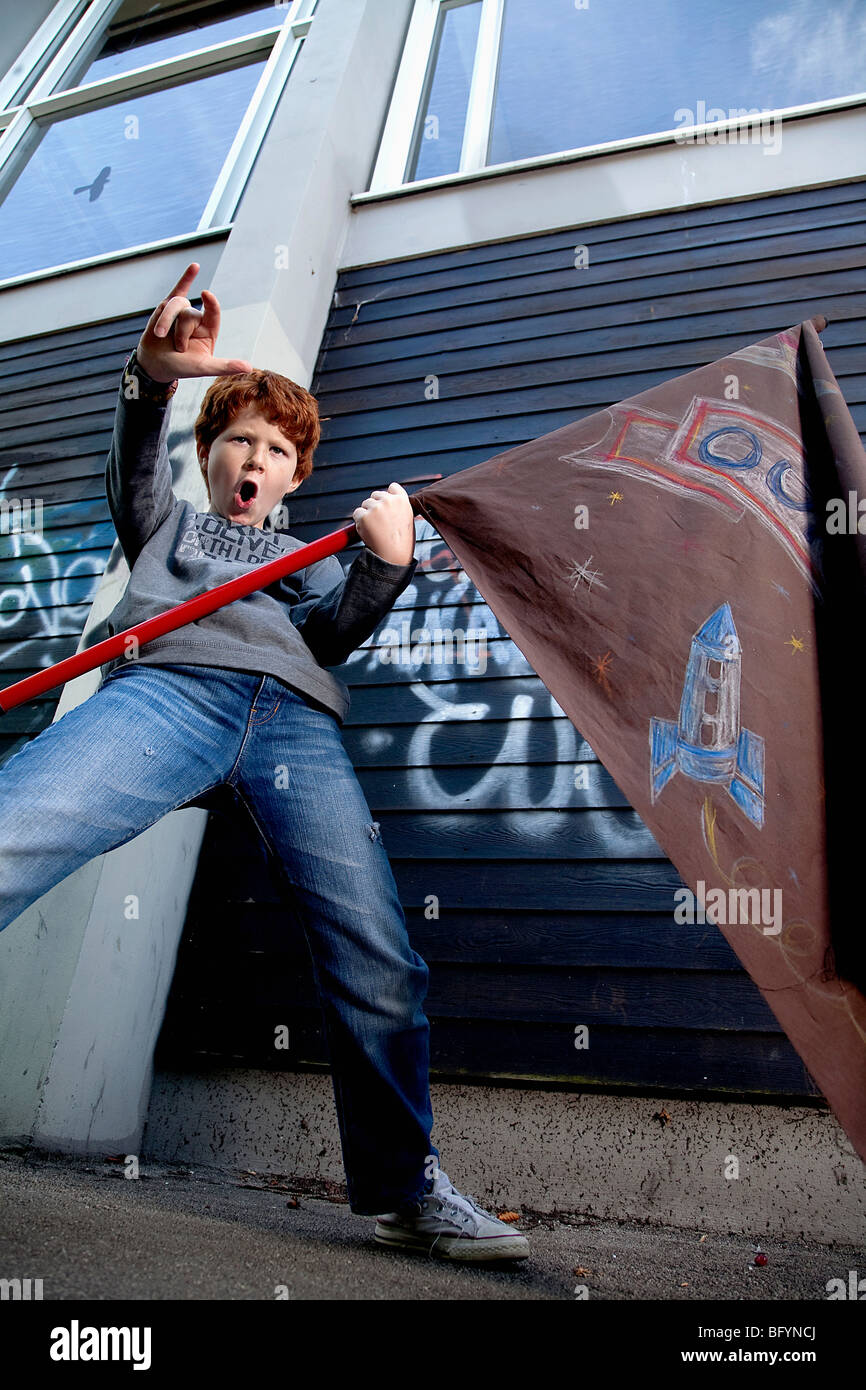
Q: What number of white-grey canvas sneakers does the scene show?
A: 1